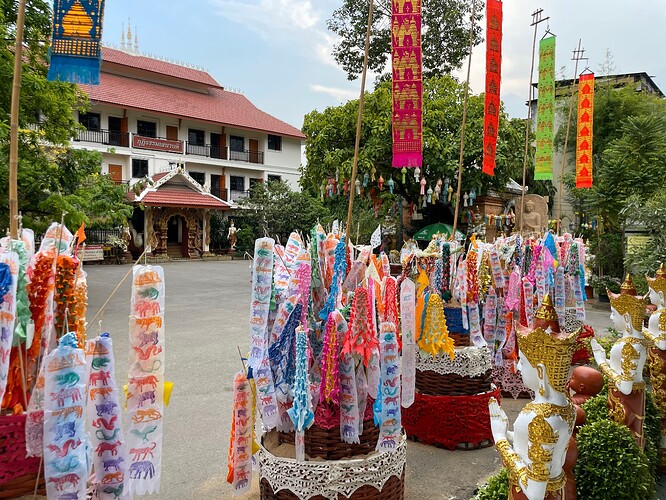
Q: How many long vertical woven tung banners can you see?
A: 5